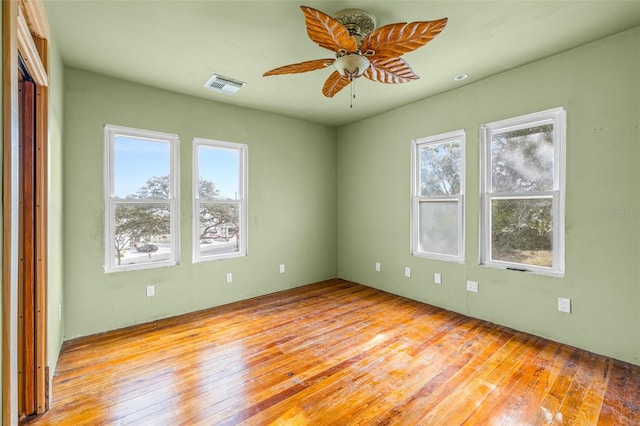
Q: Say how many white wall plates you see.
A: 8